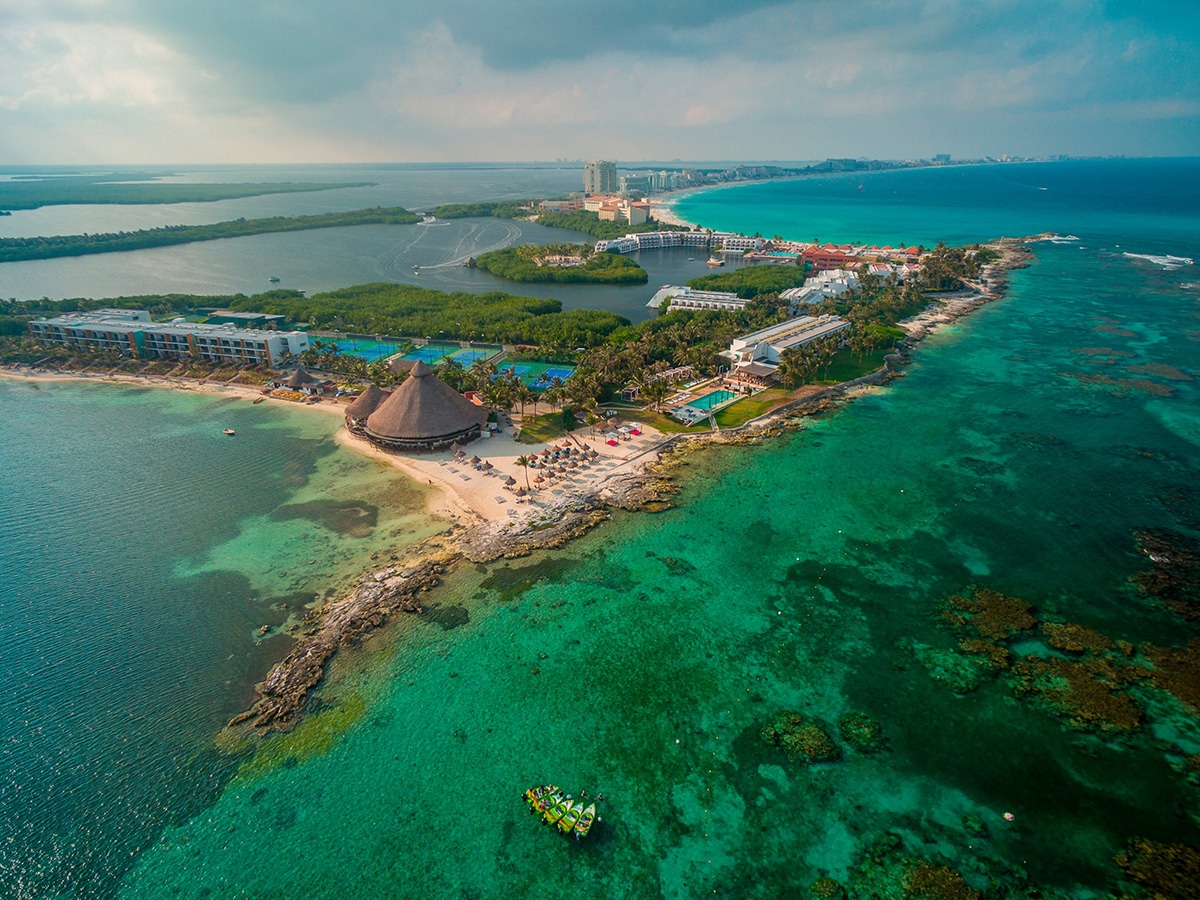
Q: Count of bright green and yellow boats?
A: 5